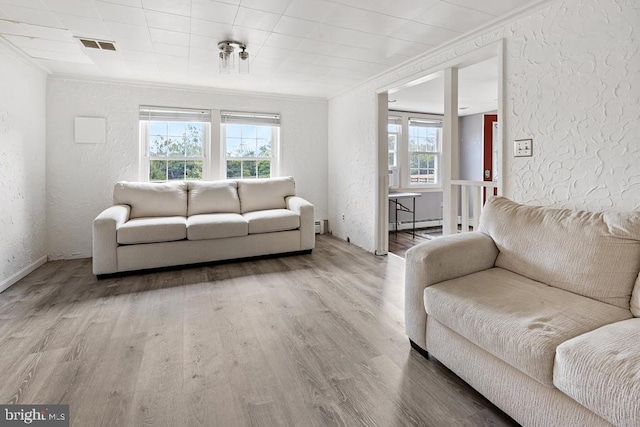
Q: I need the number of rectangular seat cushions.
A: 5